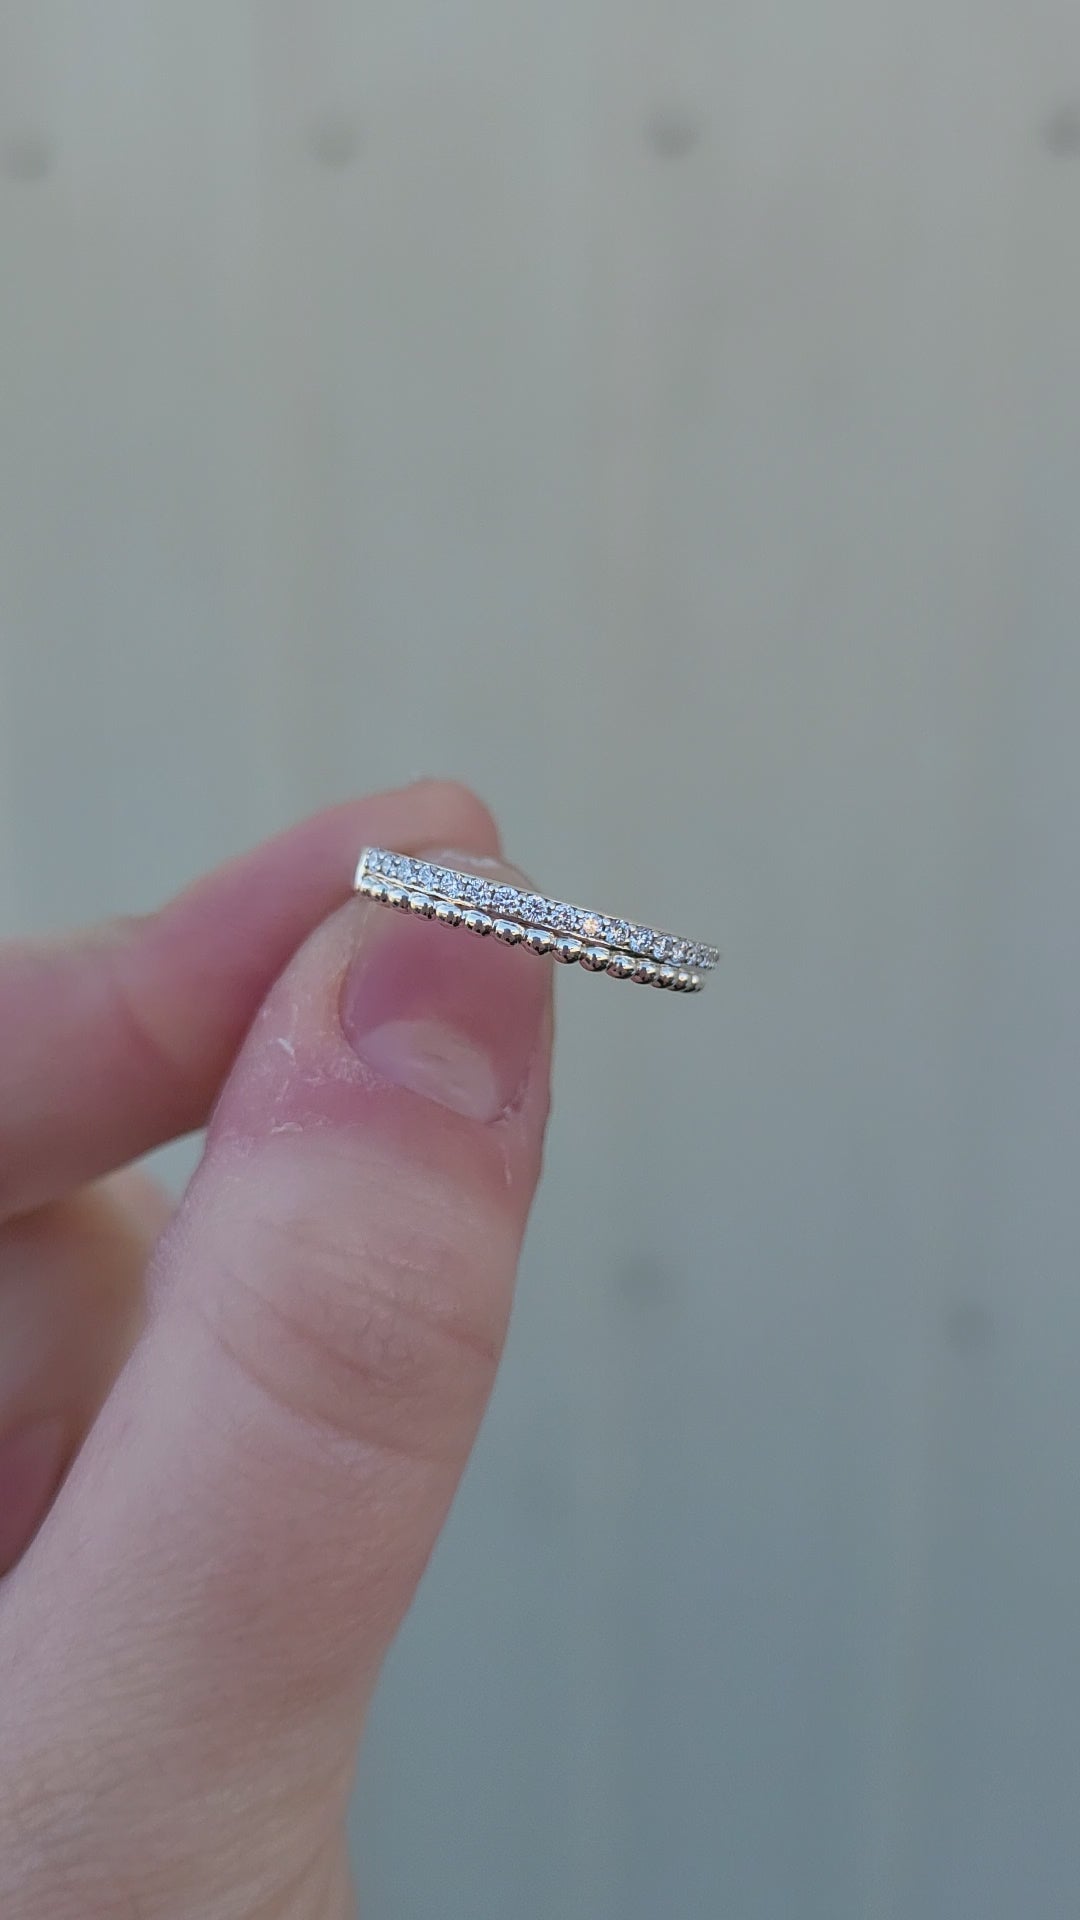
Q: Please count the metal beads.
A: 15